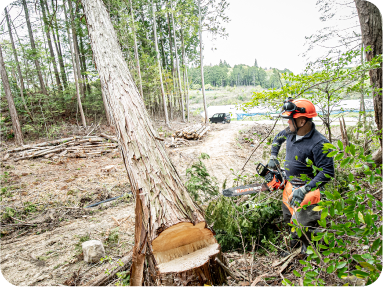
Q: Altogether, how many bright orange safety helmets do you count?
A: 1